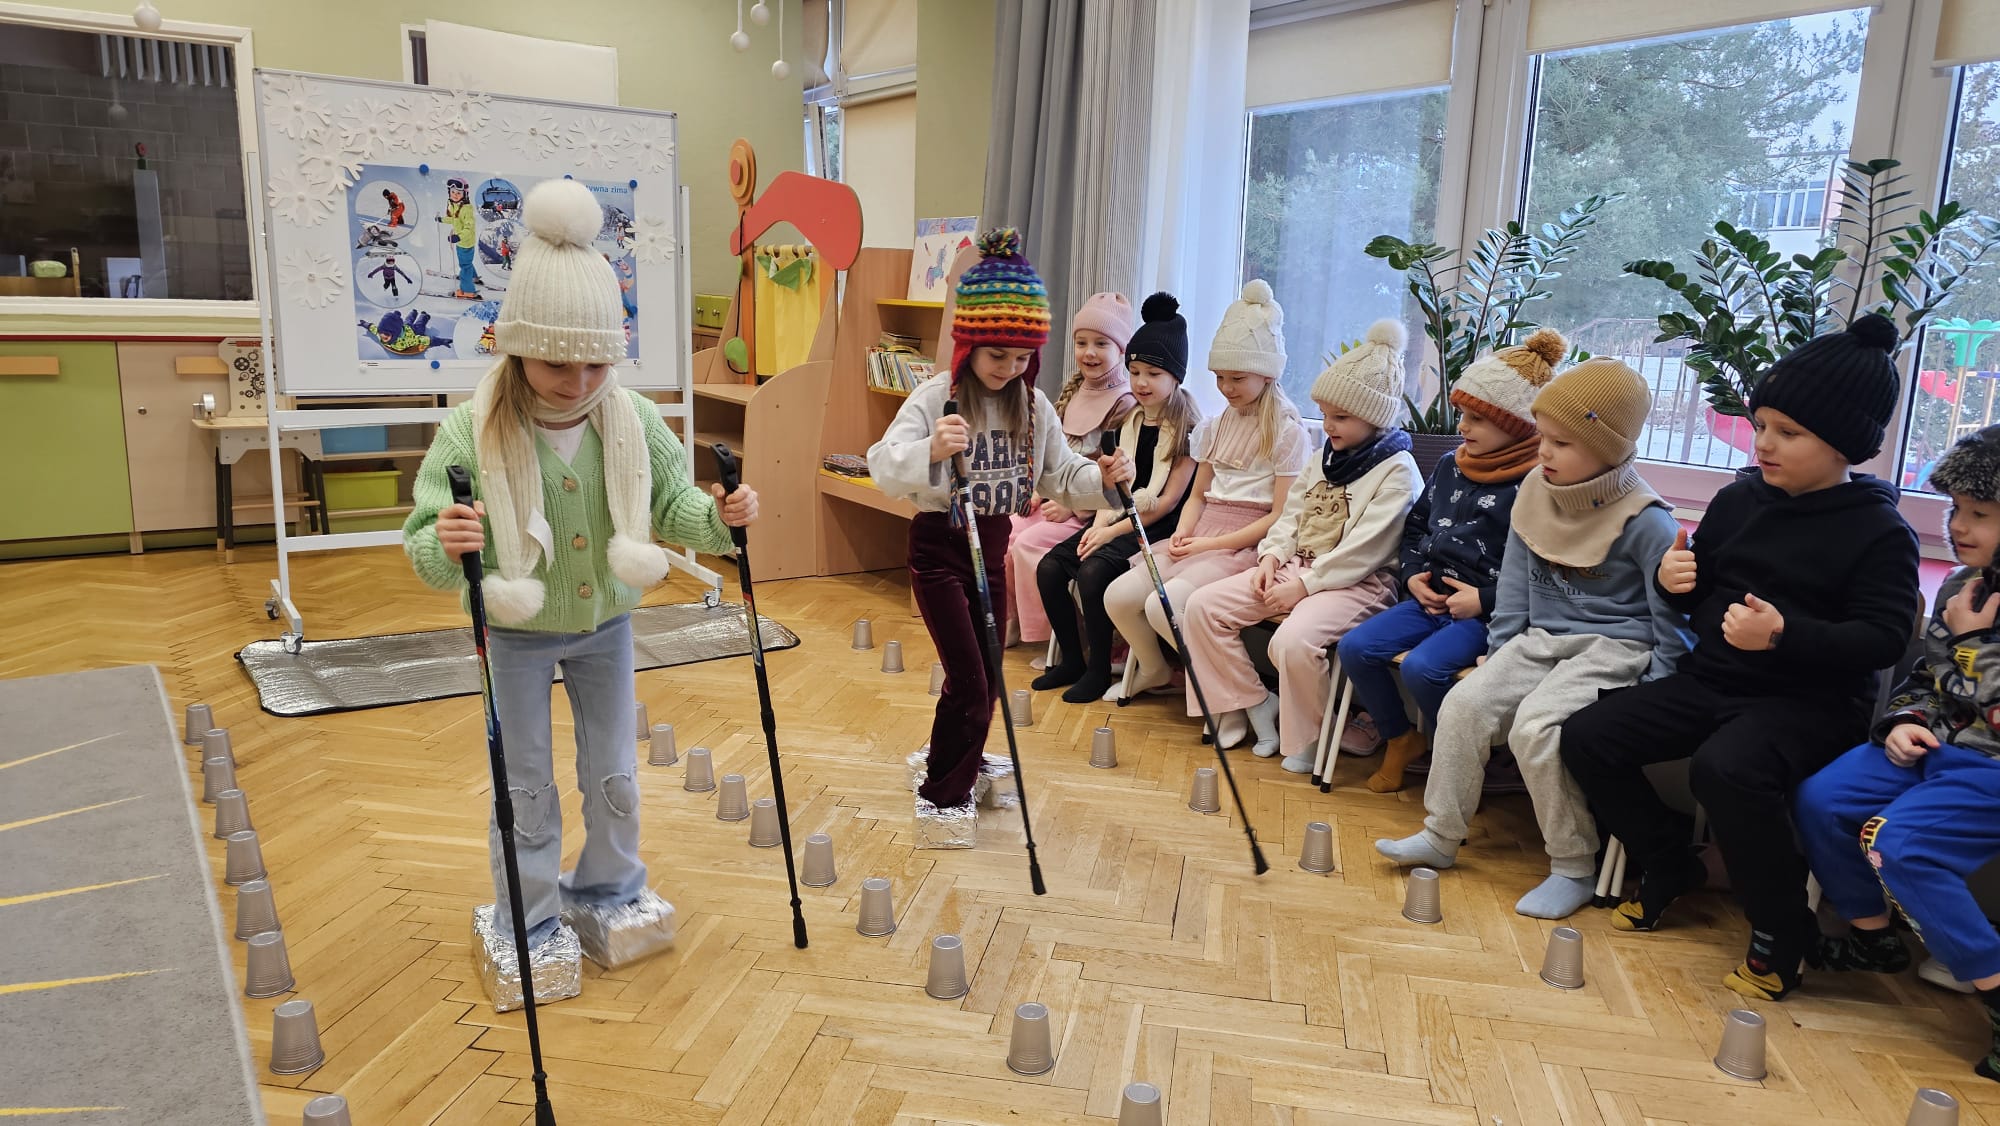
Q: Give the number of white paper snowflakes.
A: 12